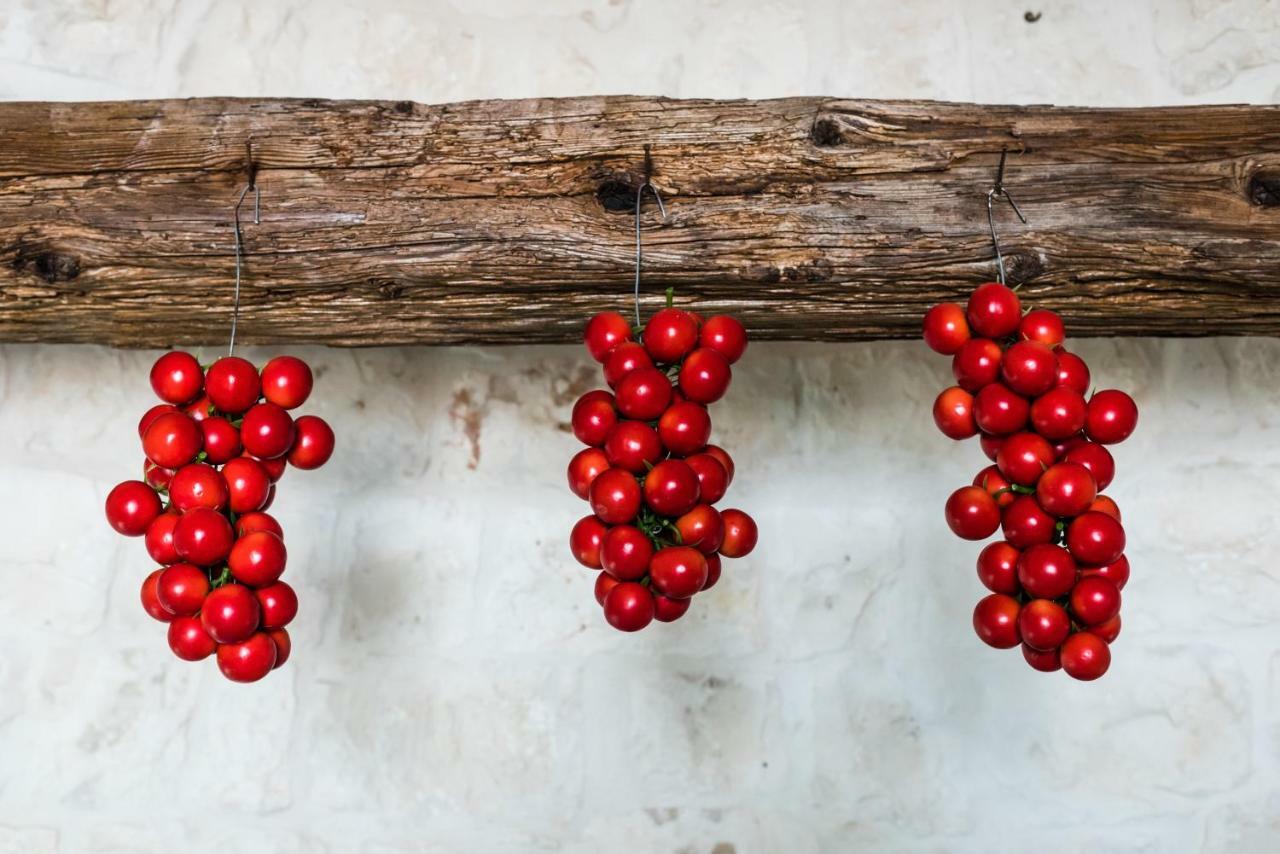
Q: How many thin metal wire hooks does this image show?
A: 3